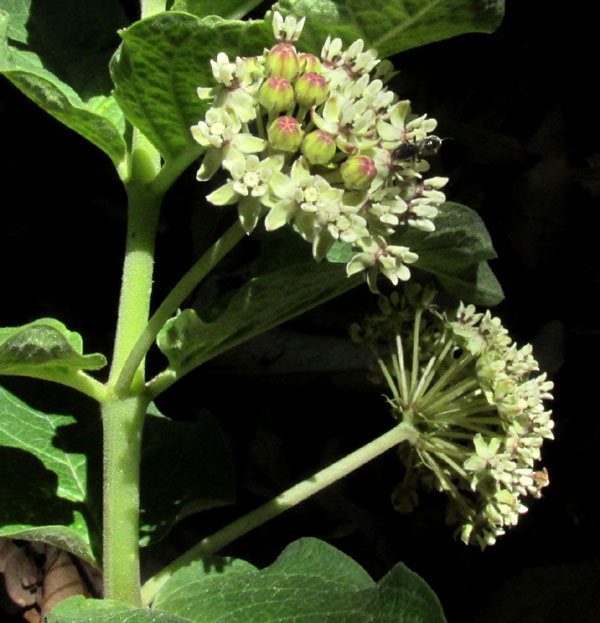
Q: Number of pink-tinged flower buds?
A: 7